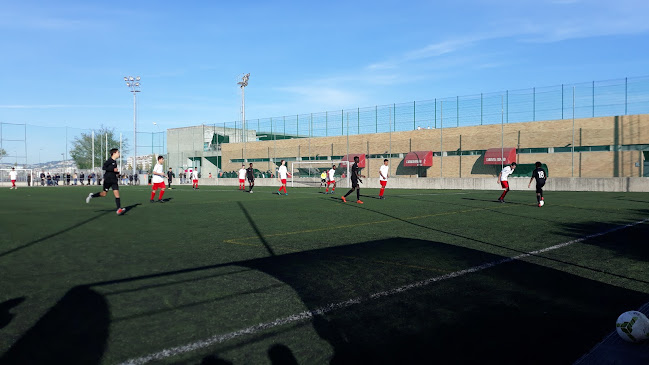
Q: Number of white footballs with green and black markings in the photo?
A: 1